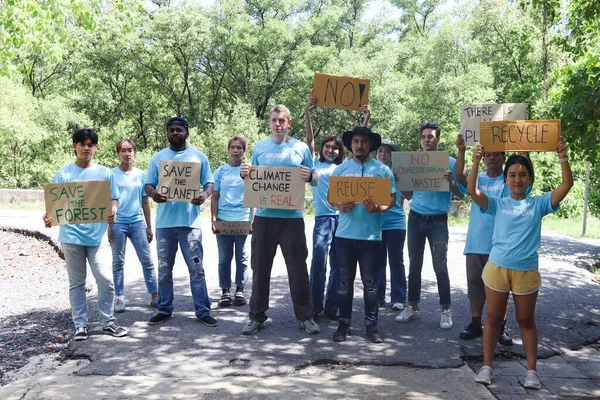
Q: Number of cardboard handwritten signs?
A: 9